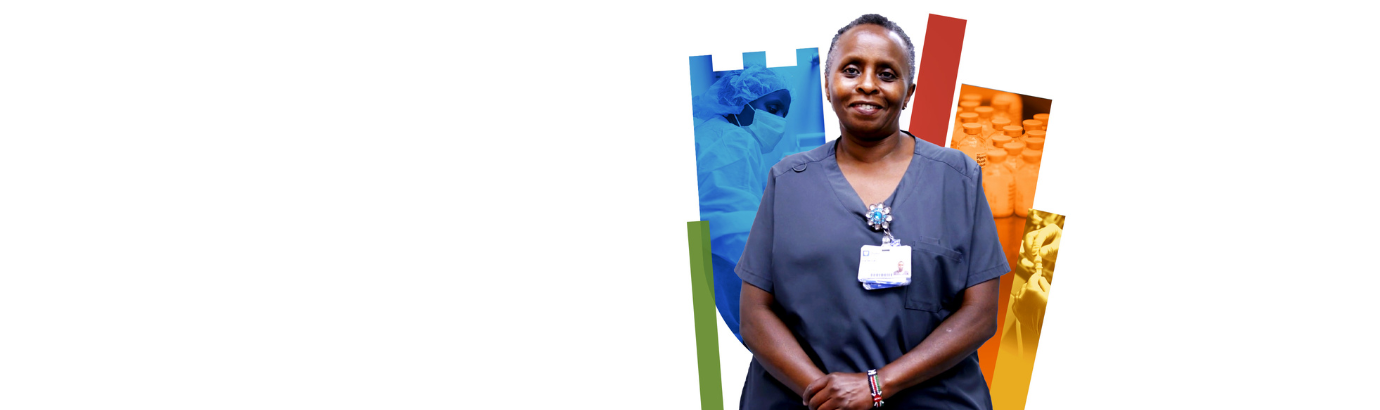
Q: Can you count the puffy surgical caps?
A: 1